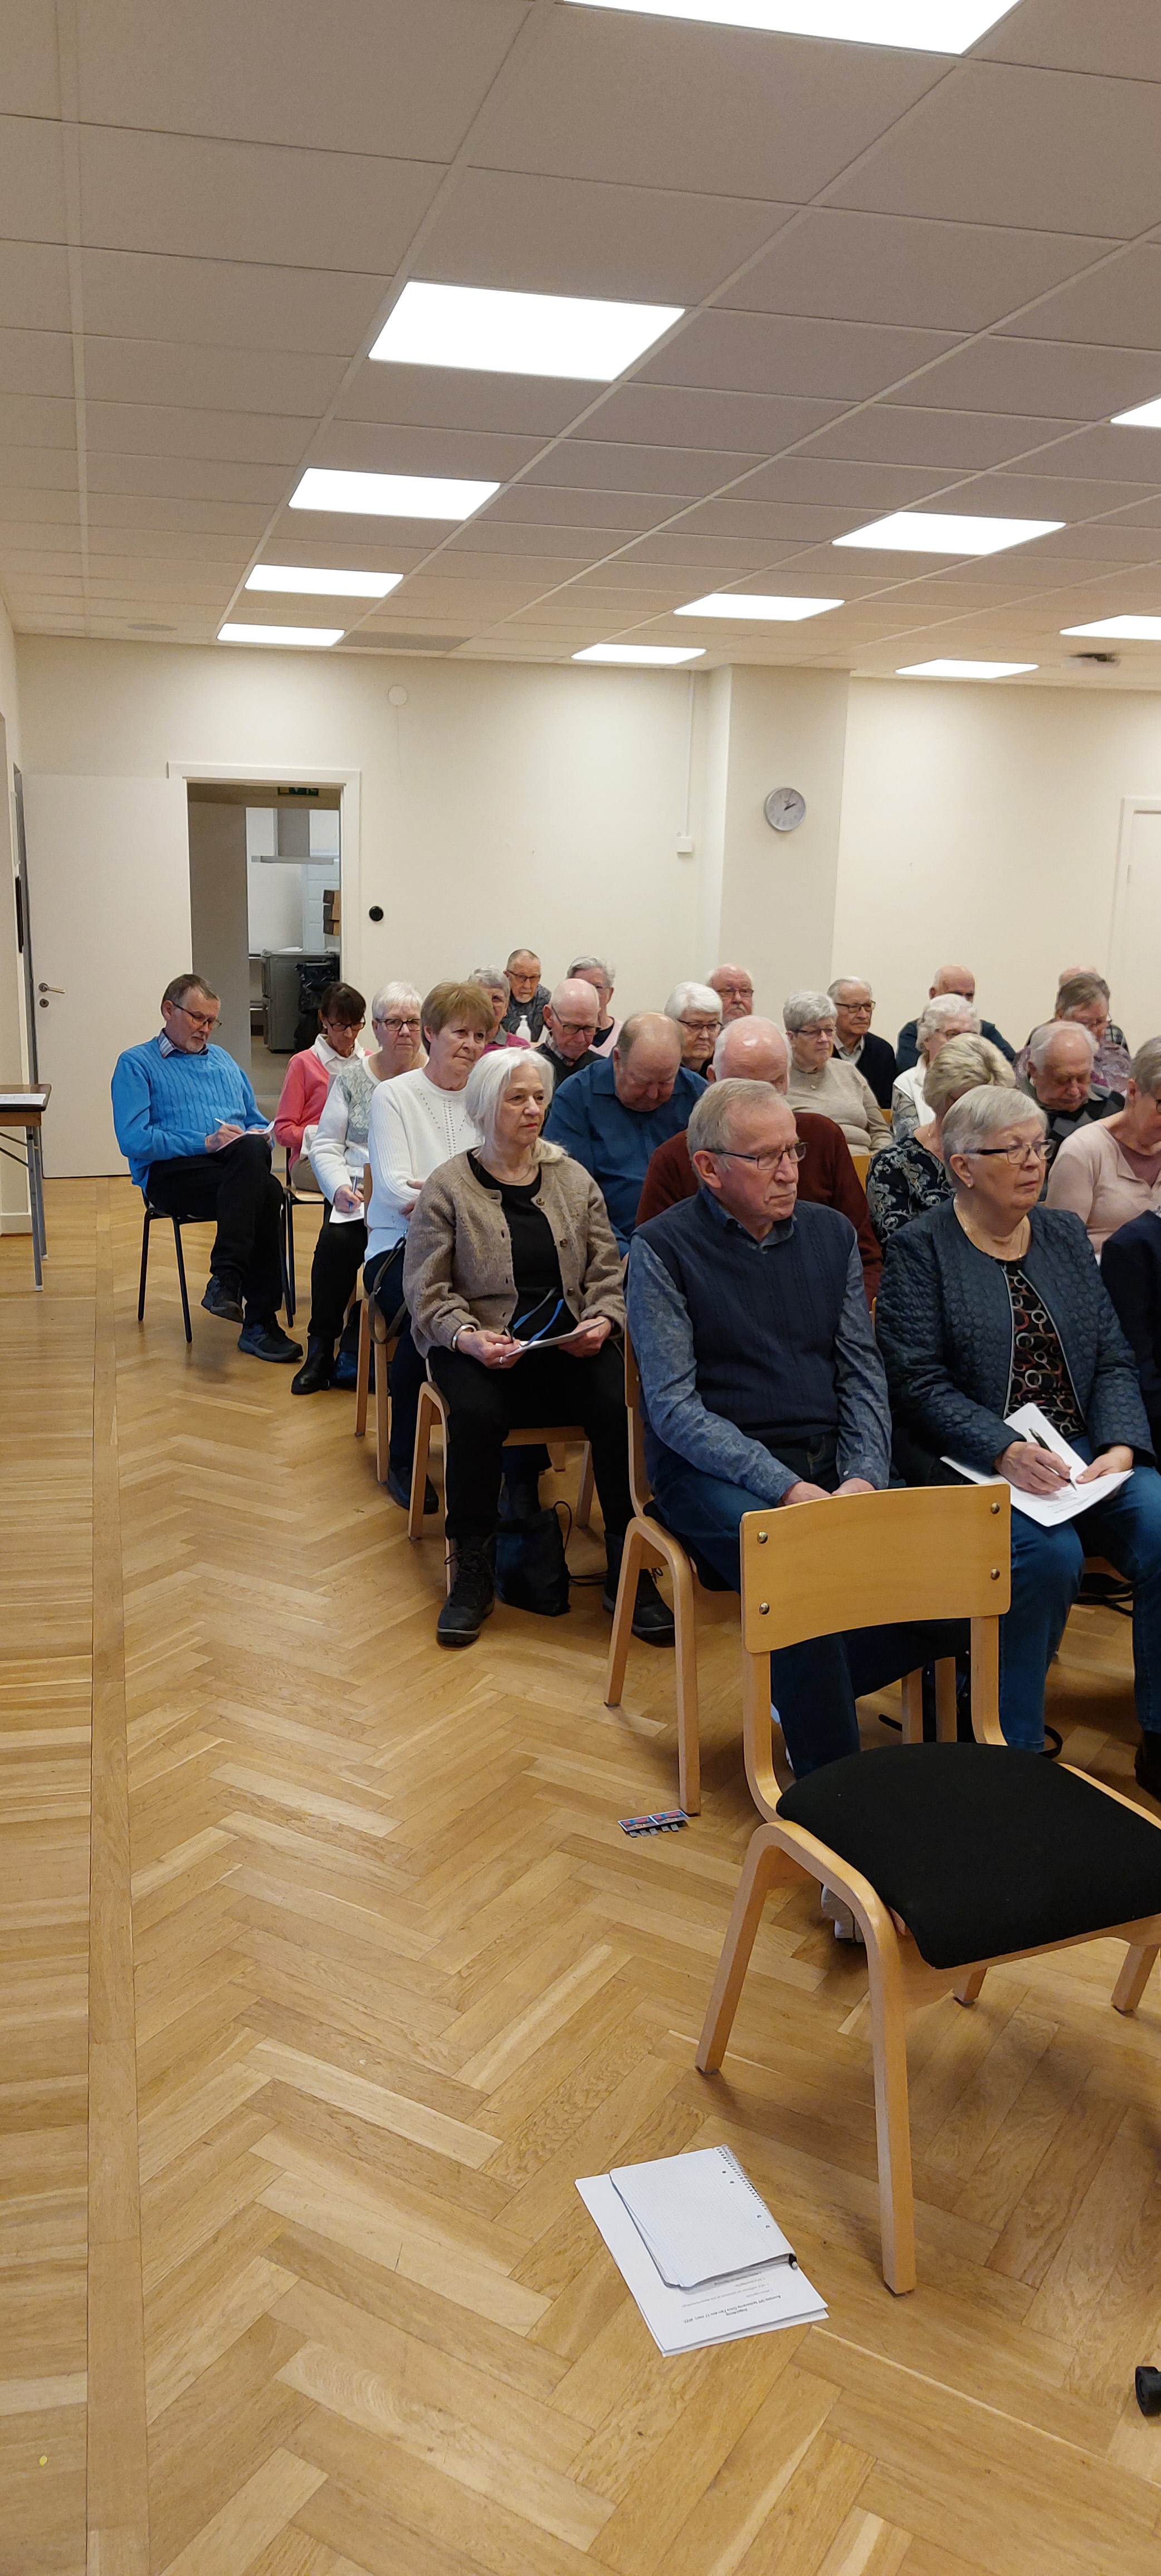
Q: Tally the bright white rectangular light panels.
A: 11